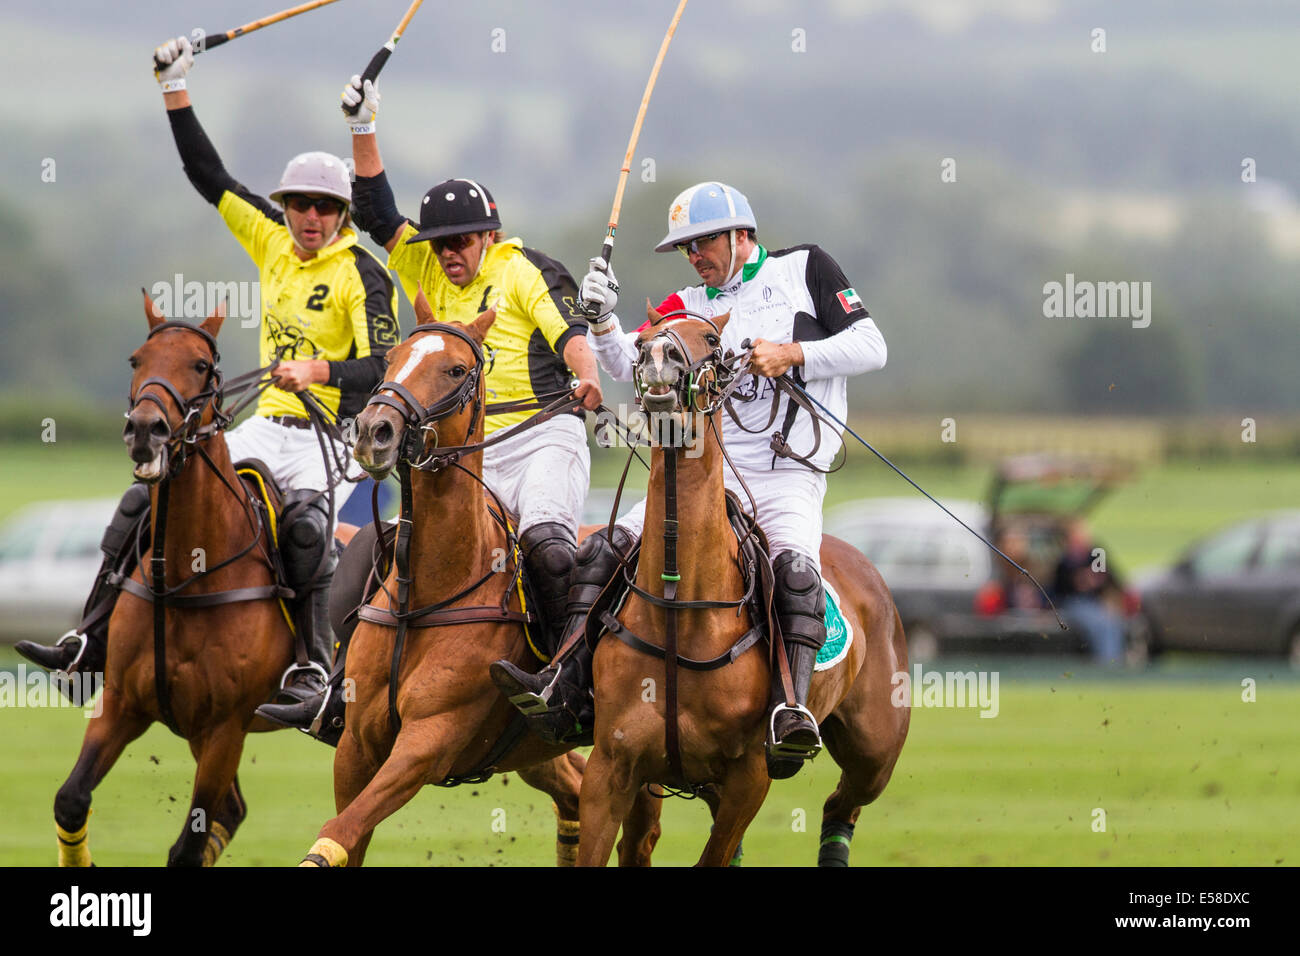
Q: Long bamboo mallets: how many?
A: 3